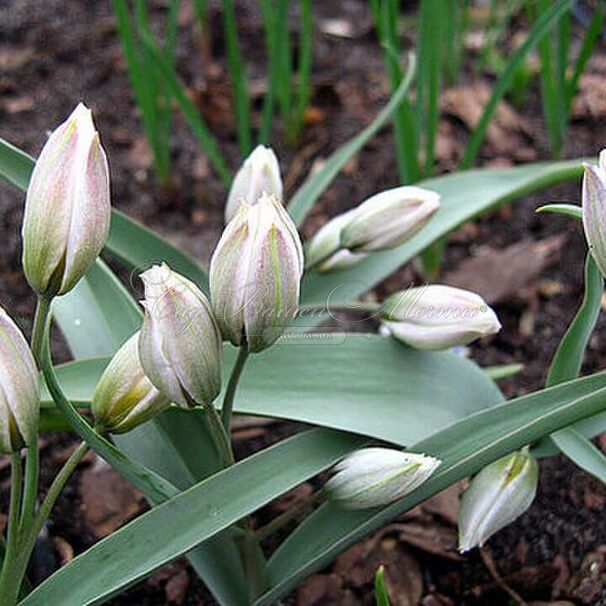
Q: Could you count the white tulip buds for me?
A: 12